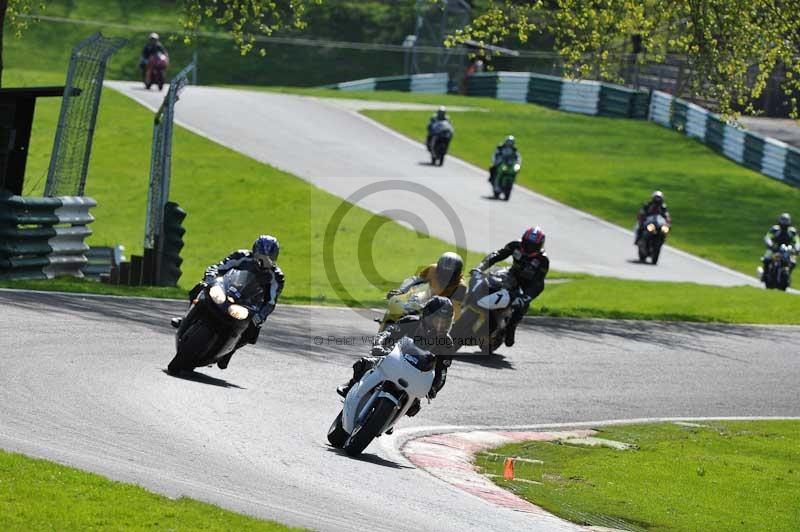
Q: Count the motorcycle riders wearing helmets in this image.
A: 9